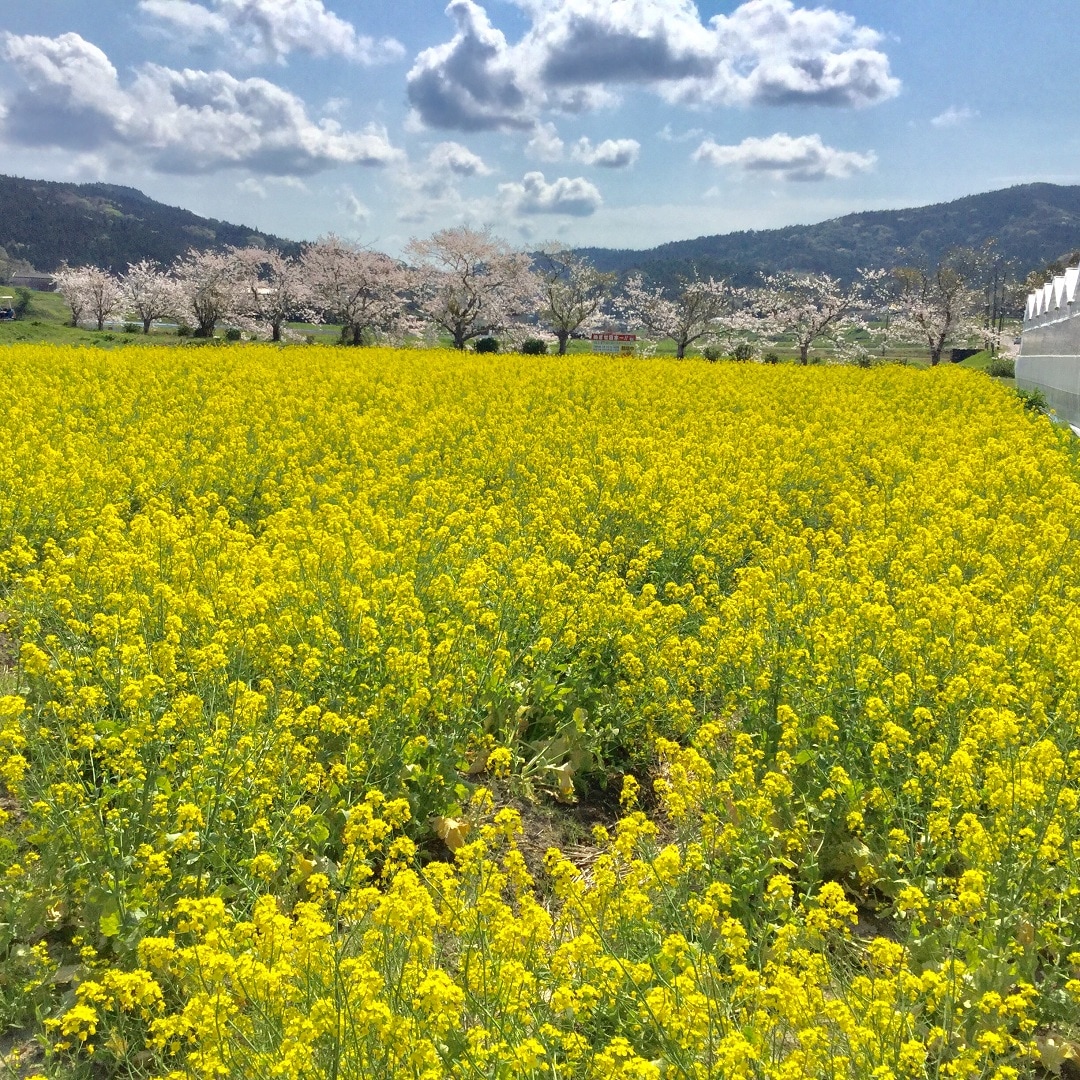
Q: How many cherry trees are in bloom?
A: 11